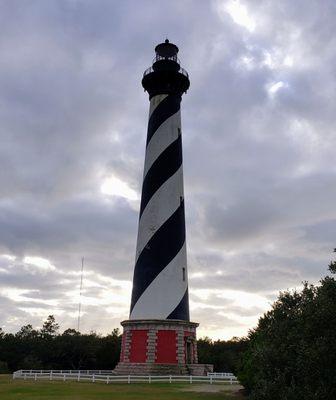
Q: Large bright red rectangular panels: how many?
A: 2